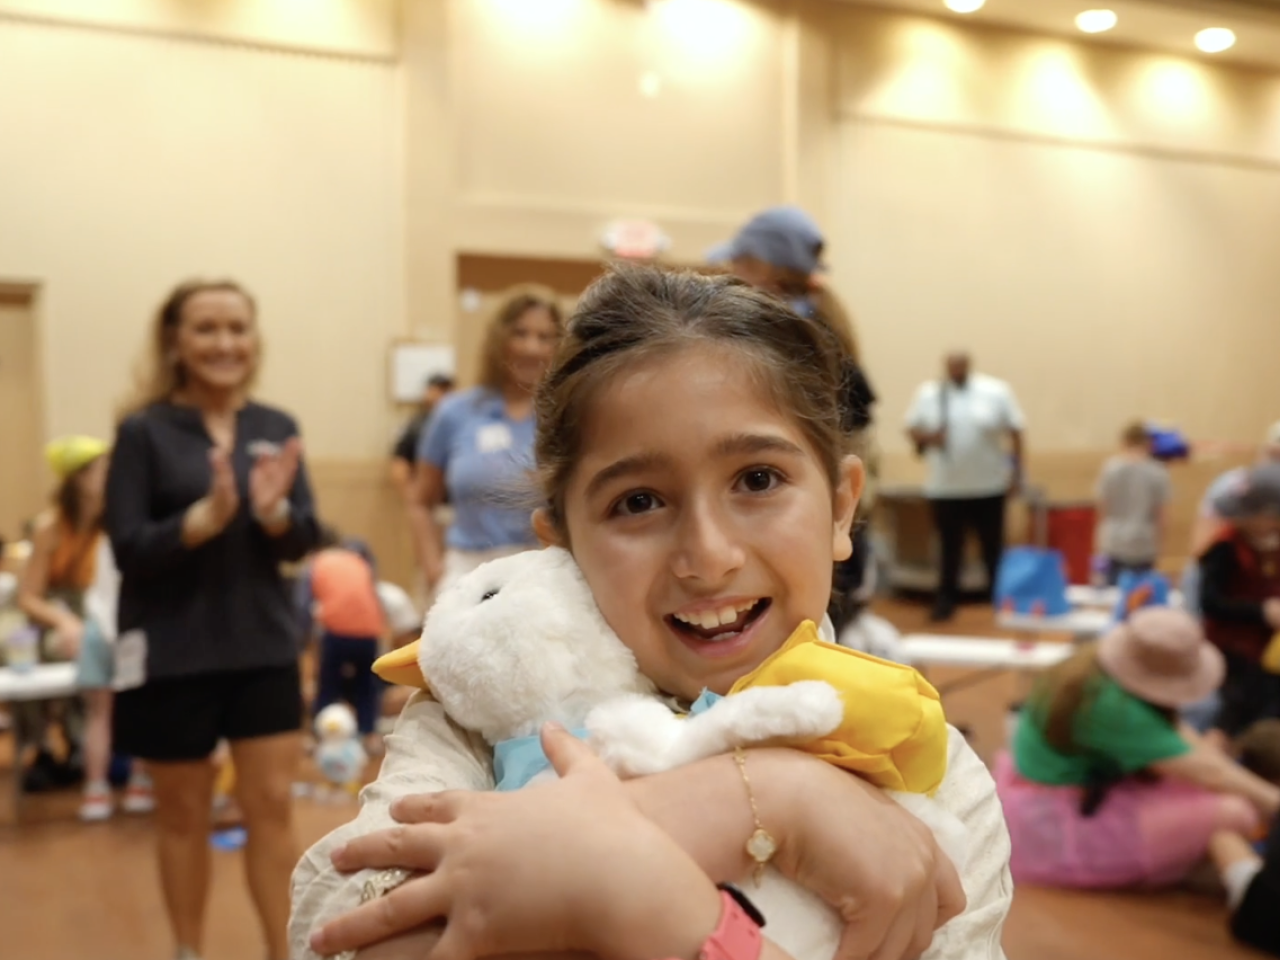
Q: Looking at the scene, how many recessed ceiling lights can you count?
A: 3